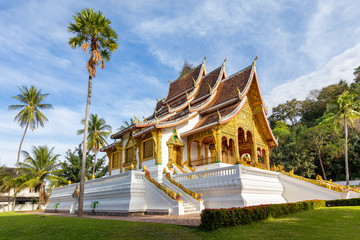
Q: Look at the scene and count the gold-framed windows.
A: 3